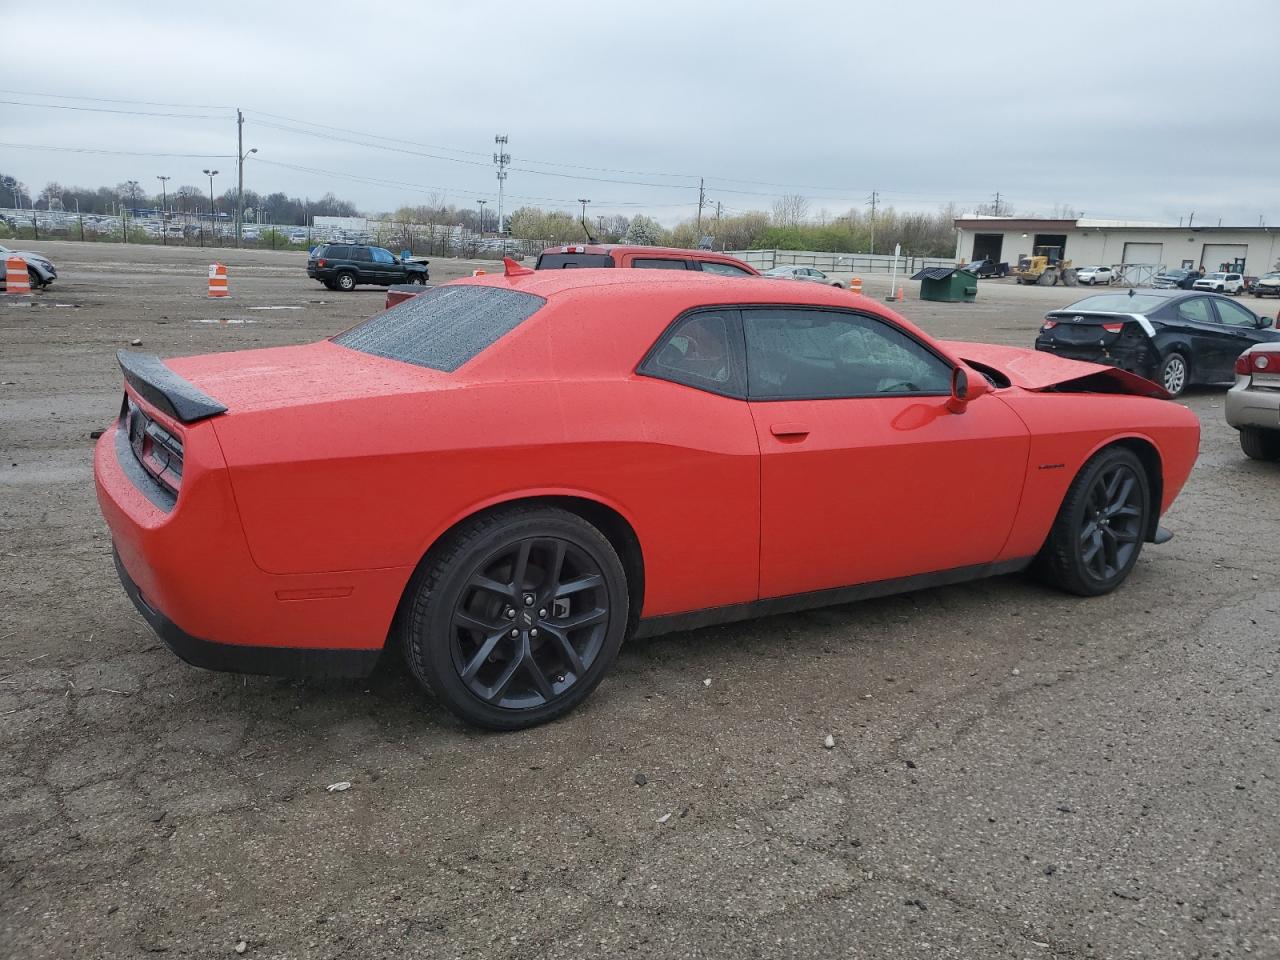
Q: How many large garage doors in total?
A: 4